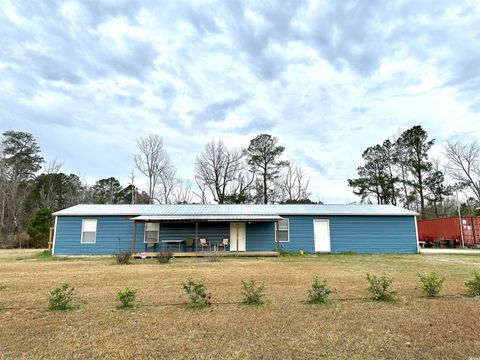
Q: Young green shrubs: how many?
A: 8